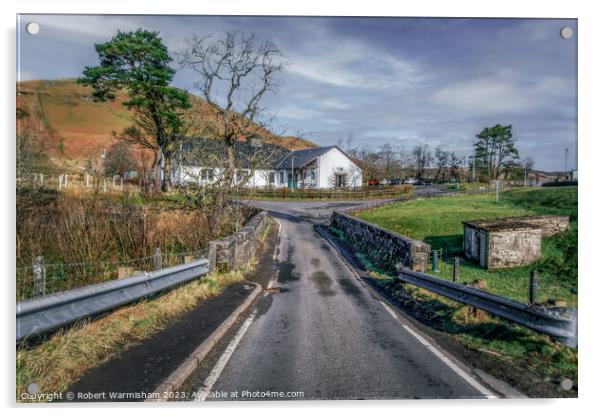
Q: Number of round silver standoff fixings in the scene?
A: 4